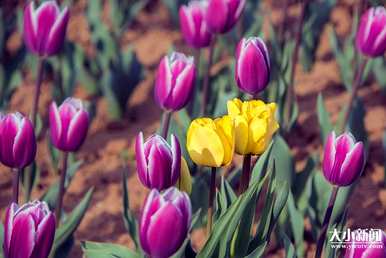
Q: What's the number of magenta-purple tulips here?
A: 13